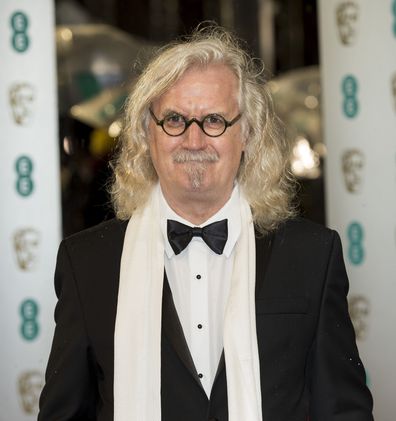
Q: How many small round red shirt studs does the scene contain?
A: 0